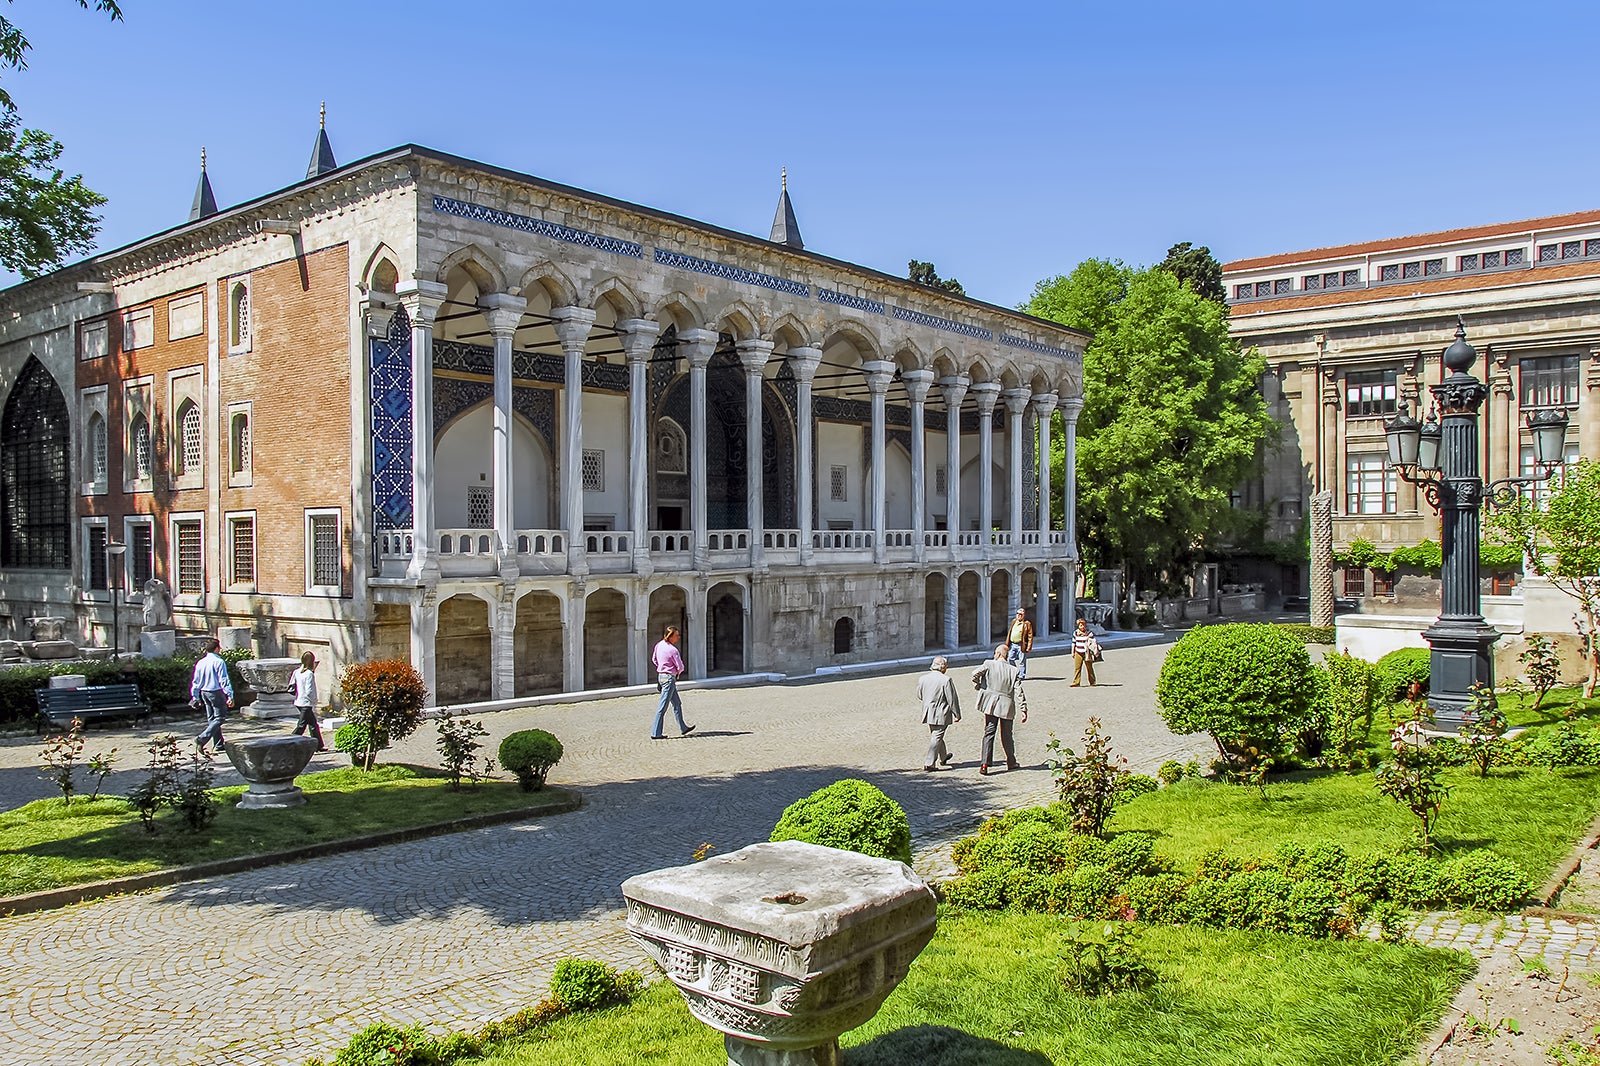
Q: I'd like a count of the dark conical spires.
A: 3